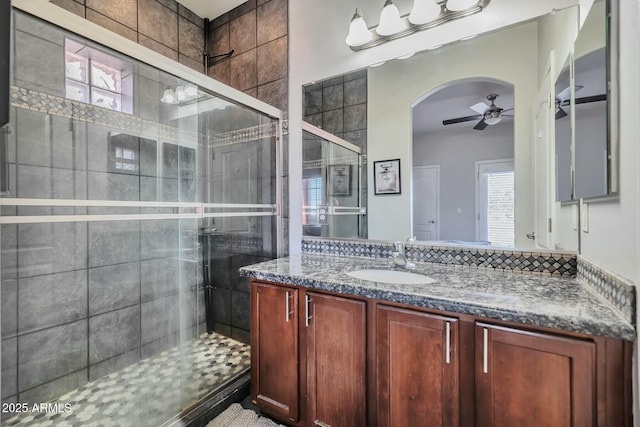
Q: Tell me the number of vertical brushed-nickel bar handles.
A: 4